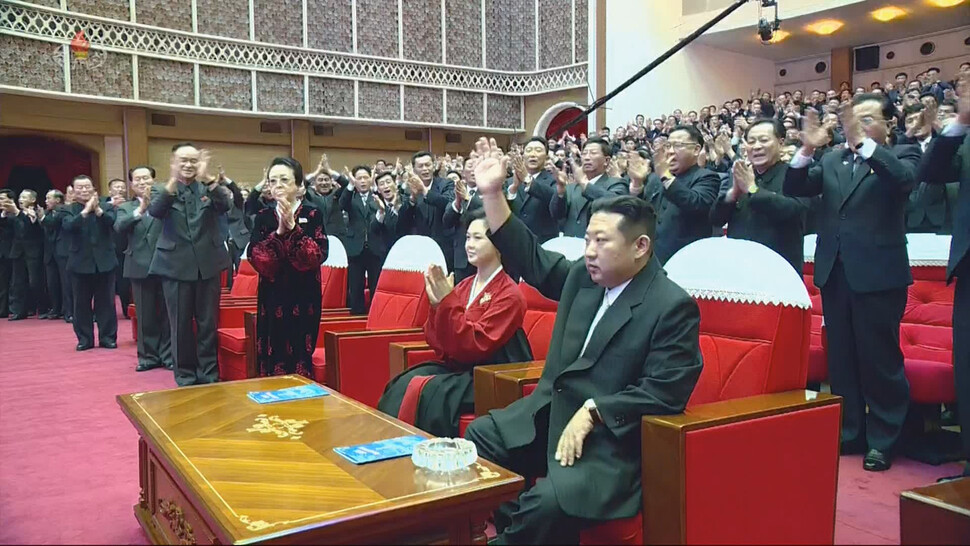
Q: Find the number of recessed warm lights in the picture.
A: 4